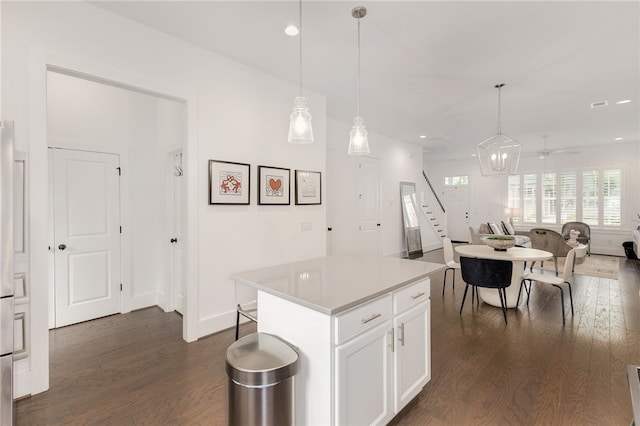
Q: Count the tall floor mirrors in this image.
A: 1